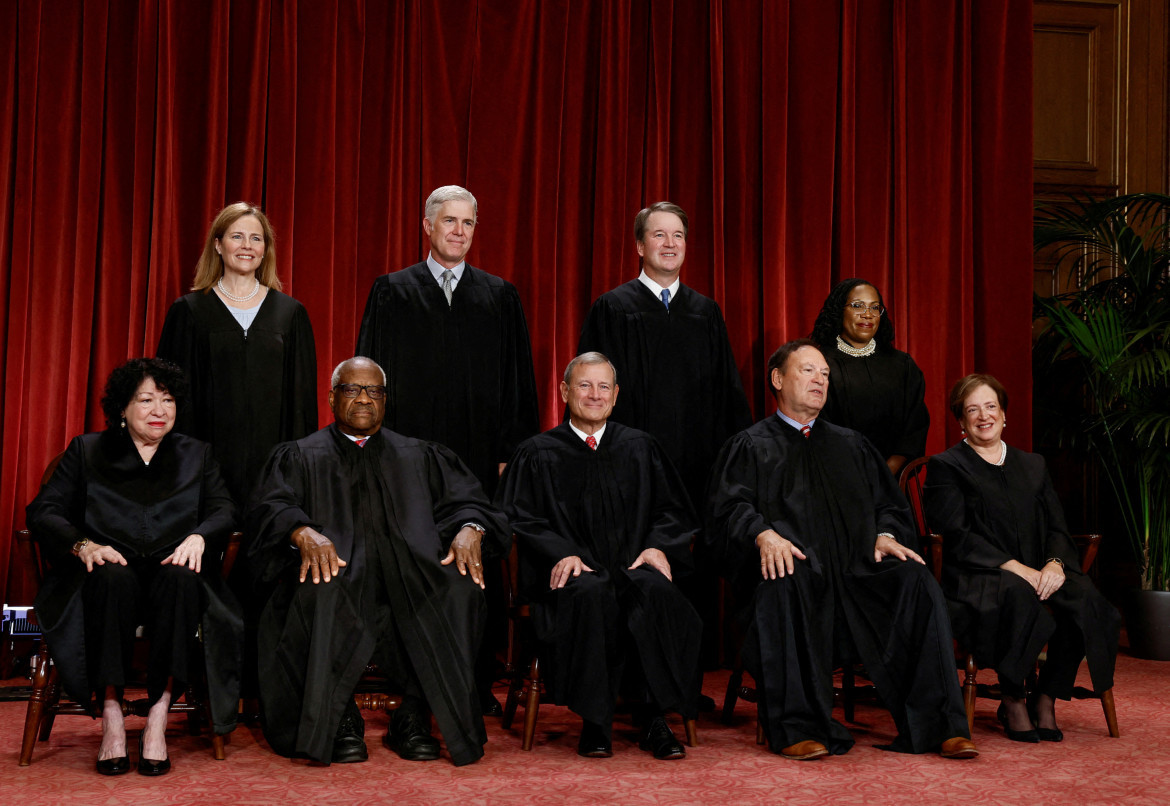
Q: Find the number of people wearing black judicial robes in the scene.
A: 9